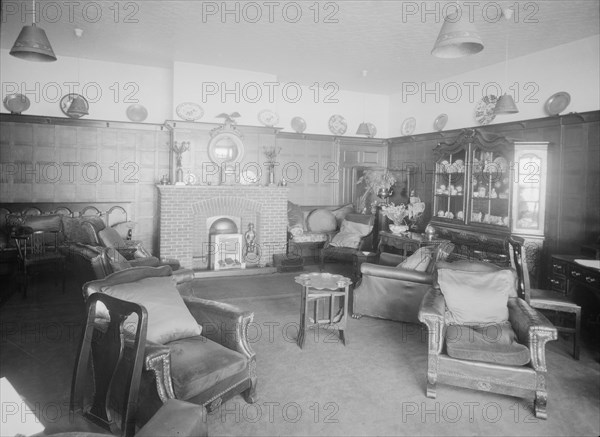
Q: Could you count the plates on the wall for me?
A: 12